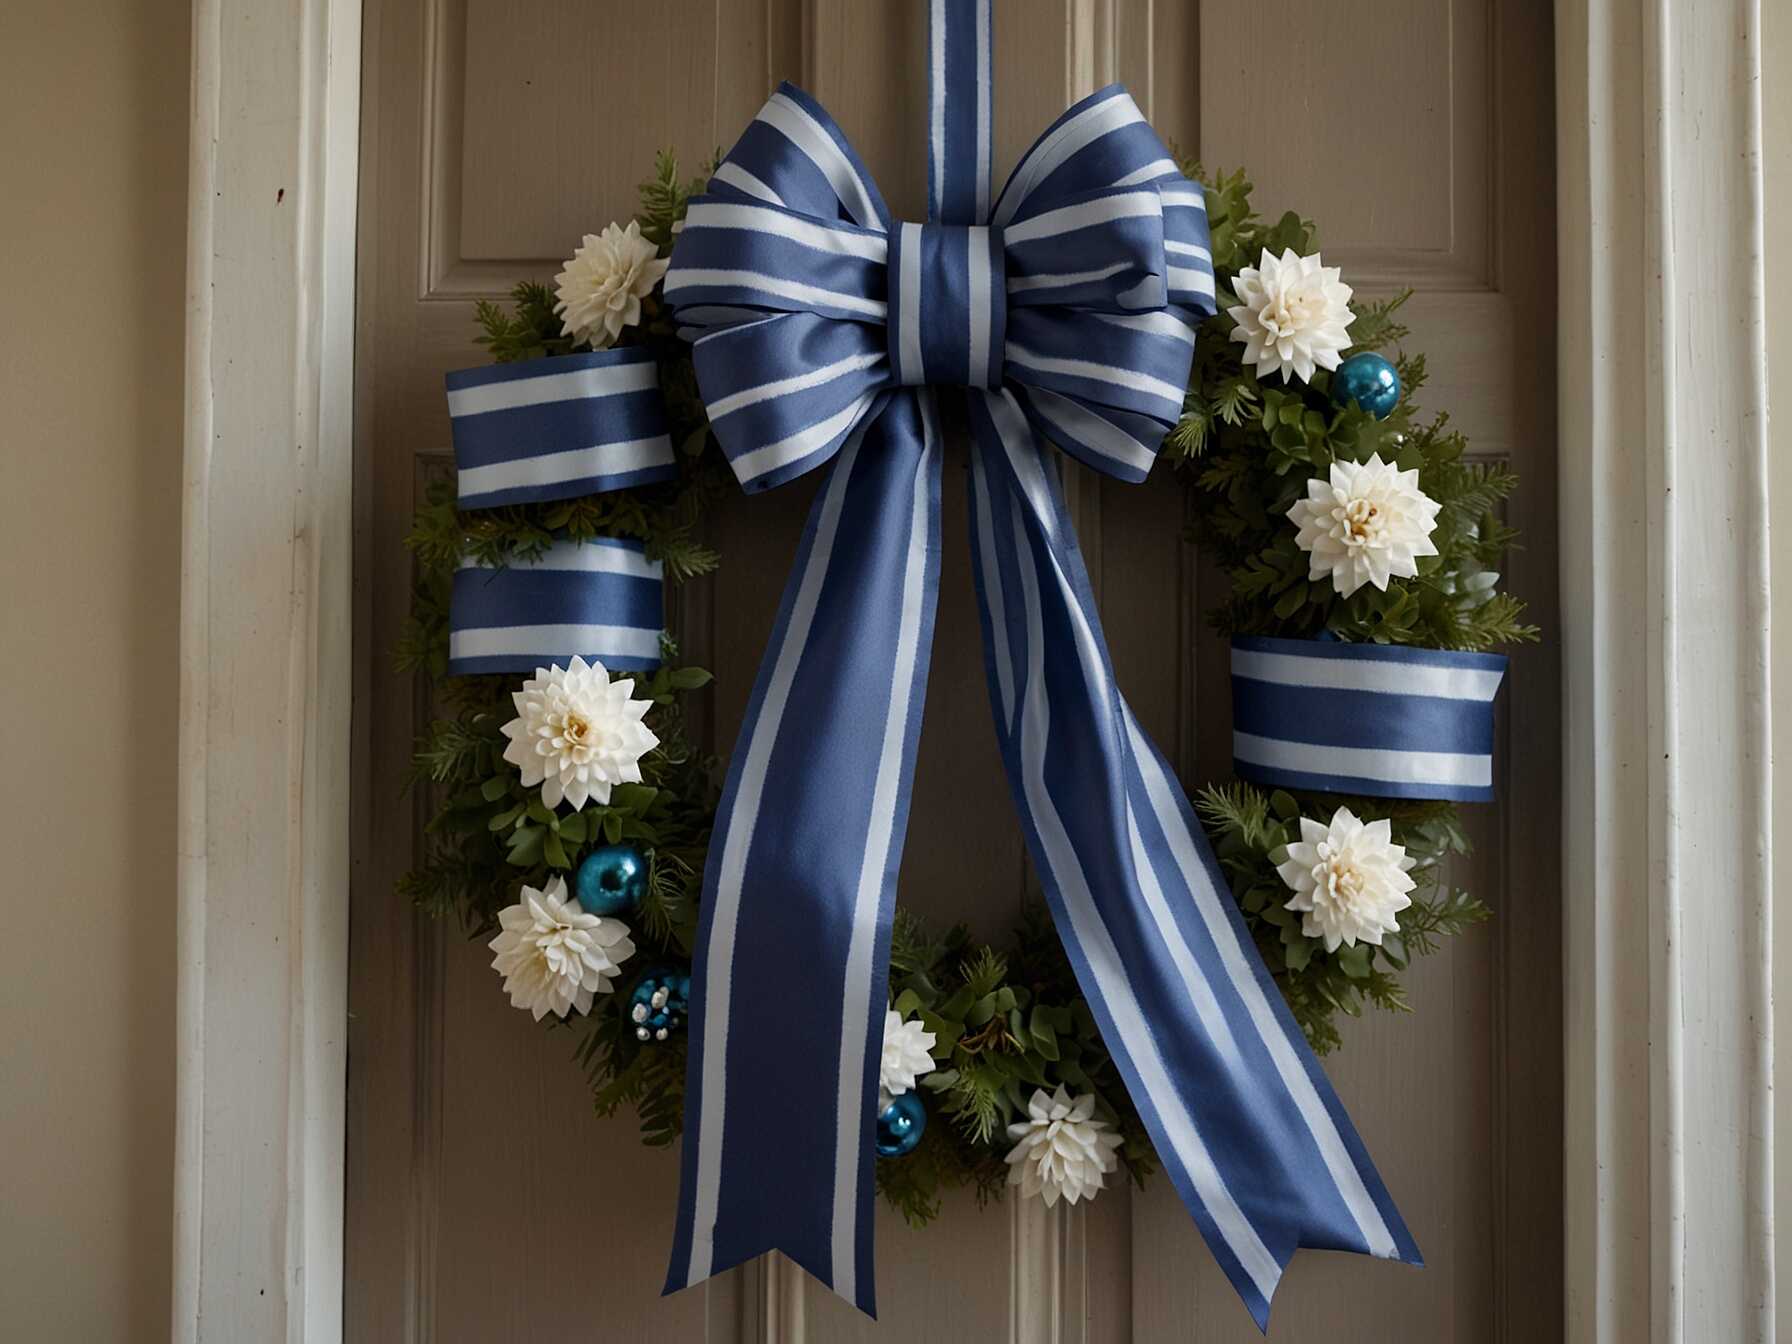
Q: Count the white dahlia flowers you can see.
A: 8